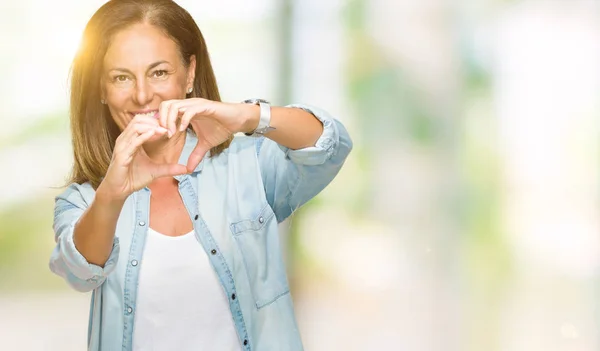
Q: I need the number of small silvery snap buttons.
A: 4